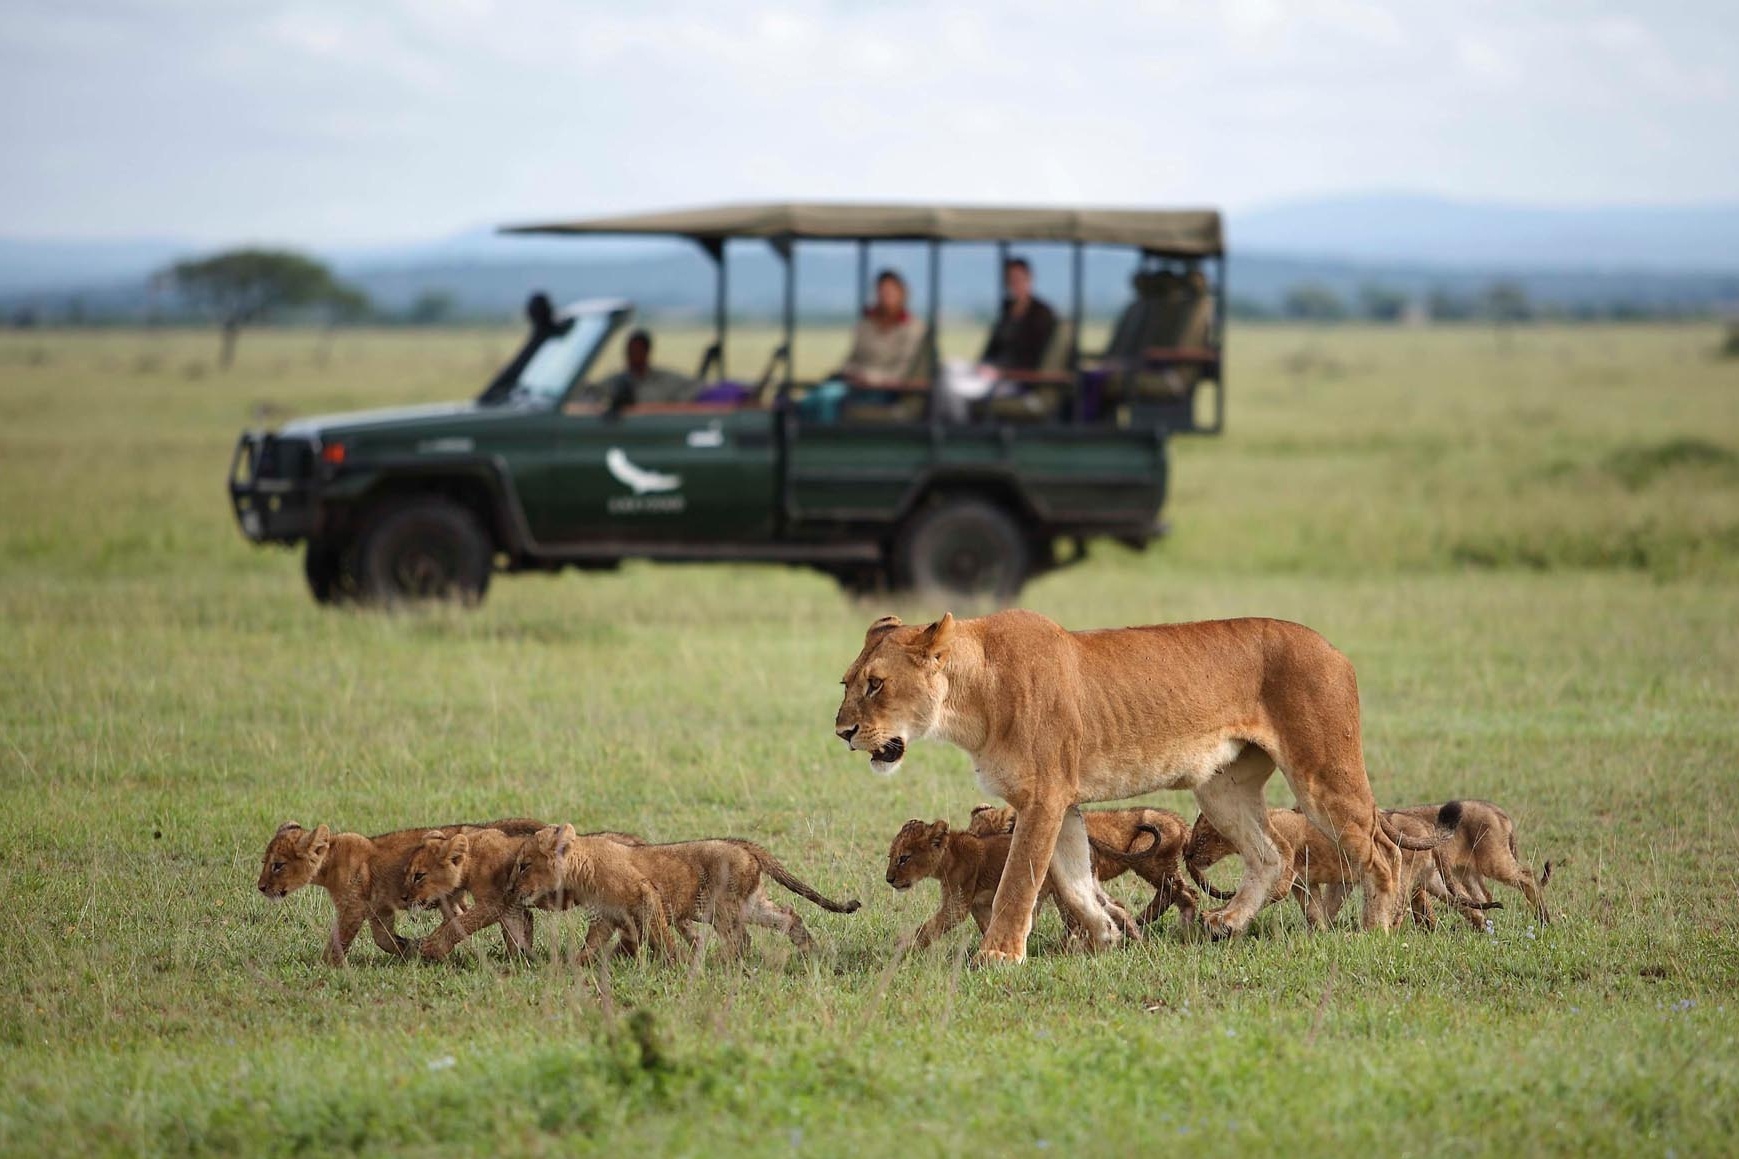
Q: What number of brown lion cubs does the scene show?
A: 7